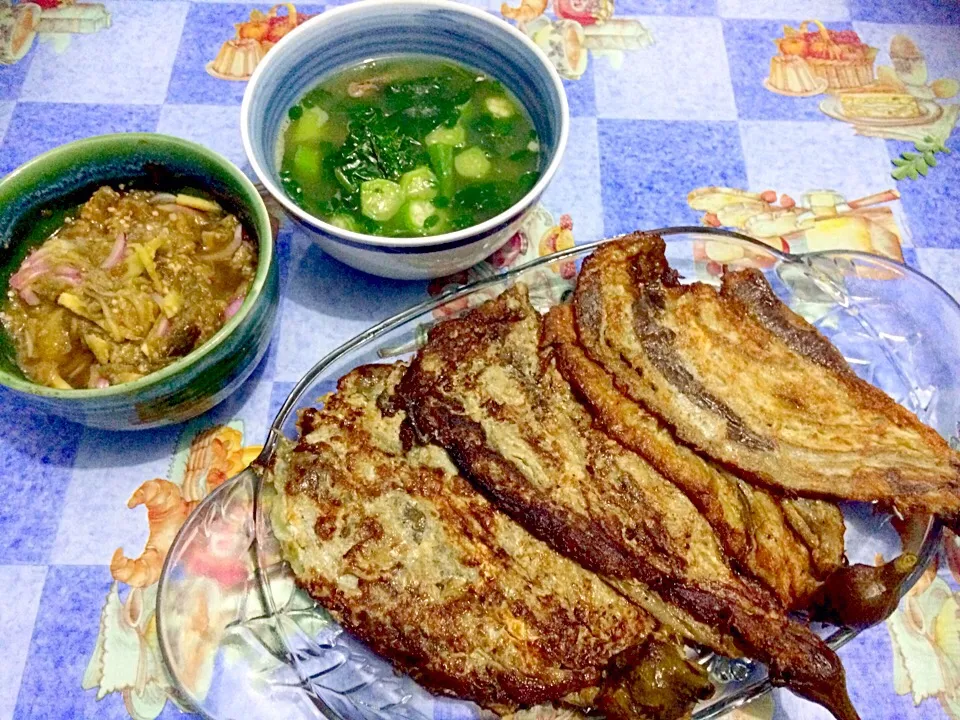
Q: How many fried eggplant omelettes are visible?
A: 4